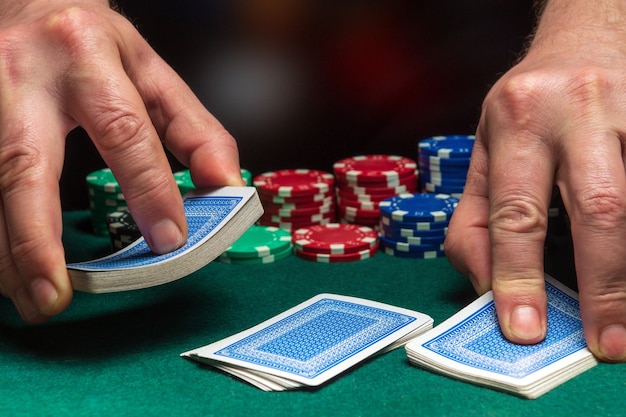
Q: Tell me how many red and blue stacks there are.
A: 5